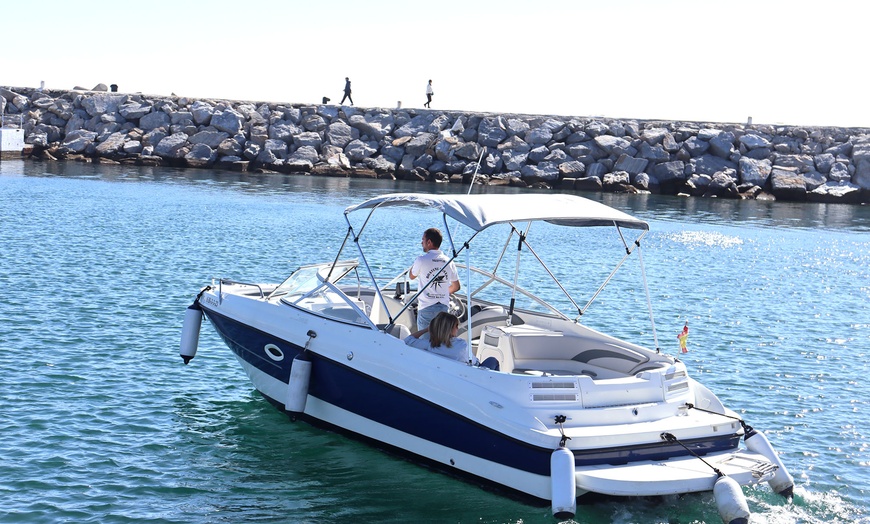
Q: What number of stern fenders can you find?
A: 3